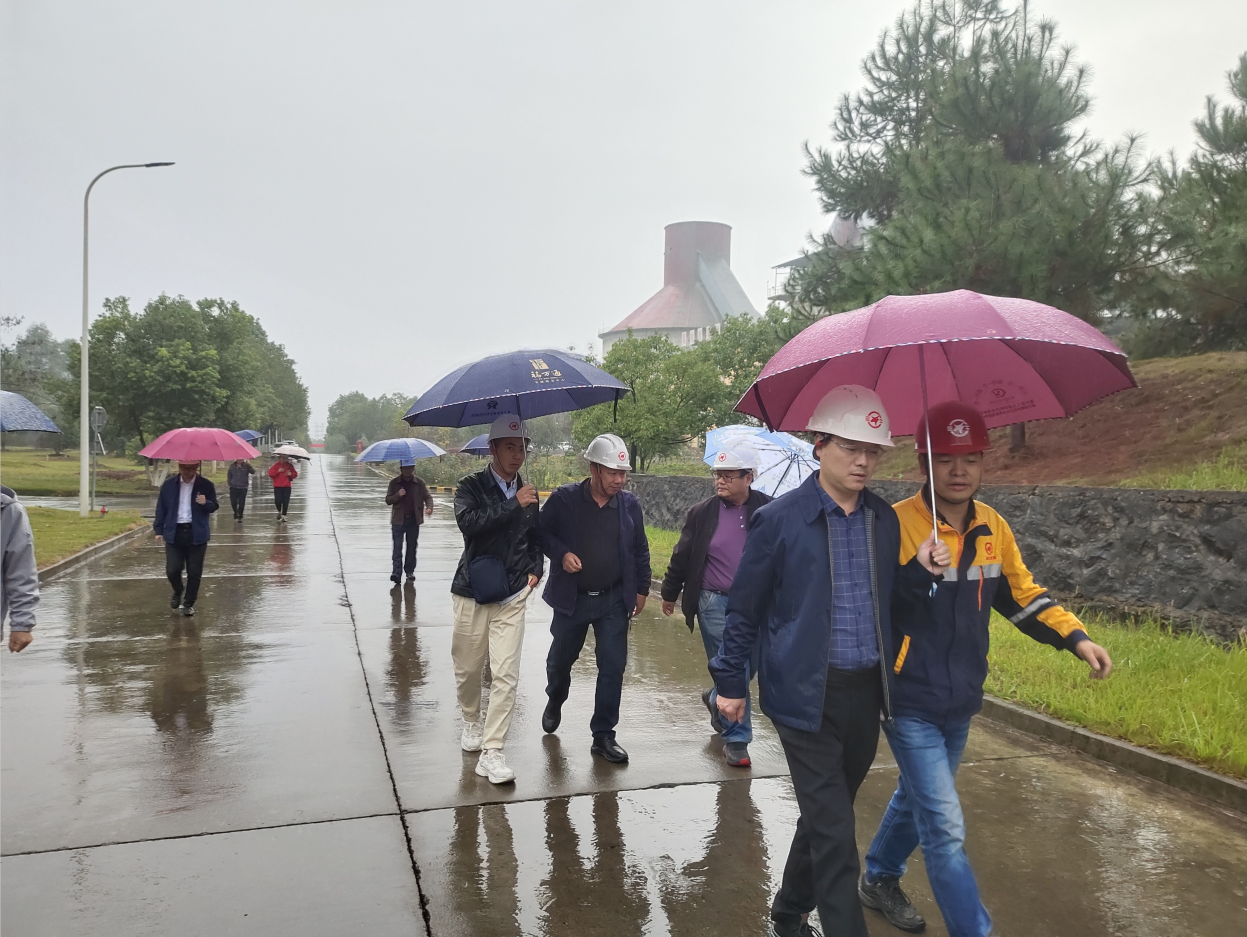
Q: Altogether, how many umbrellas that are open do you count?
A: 9